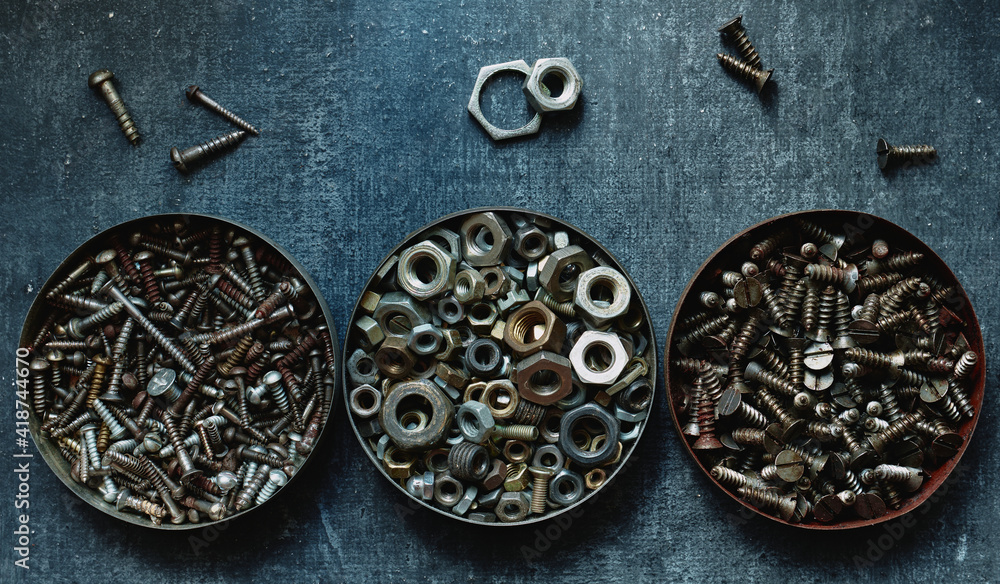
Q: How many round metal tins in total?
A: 3